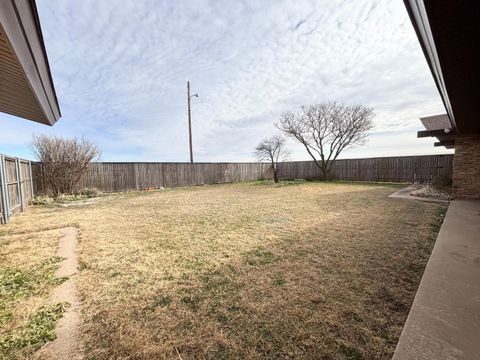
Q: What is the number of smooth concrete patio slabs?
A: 1